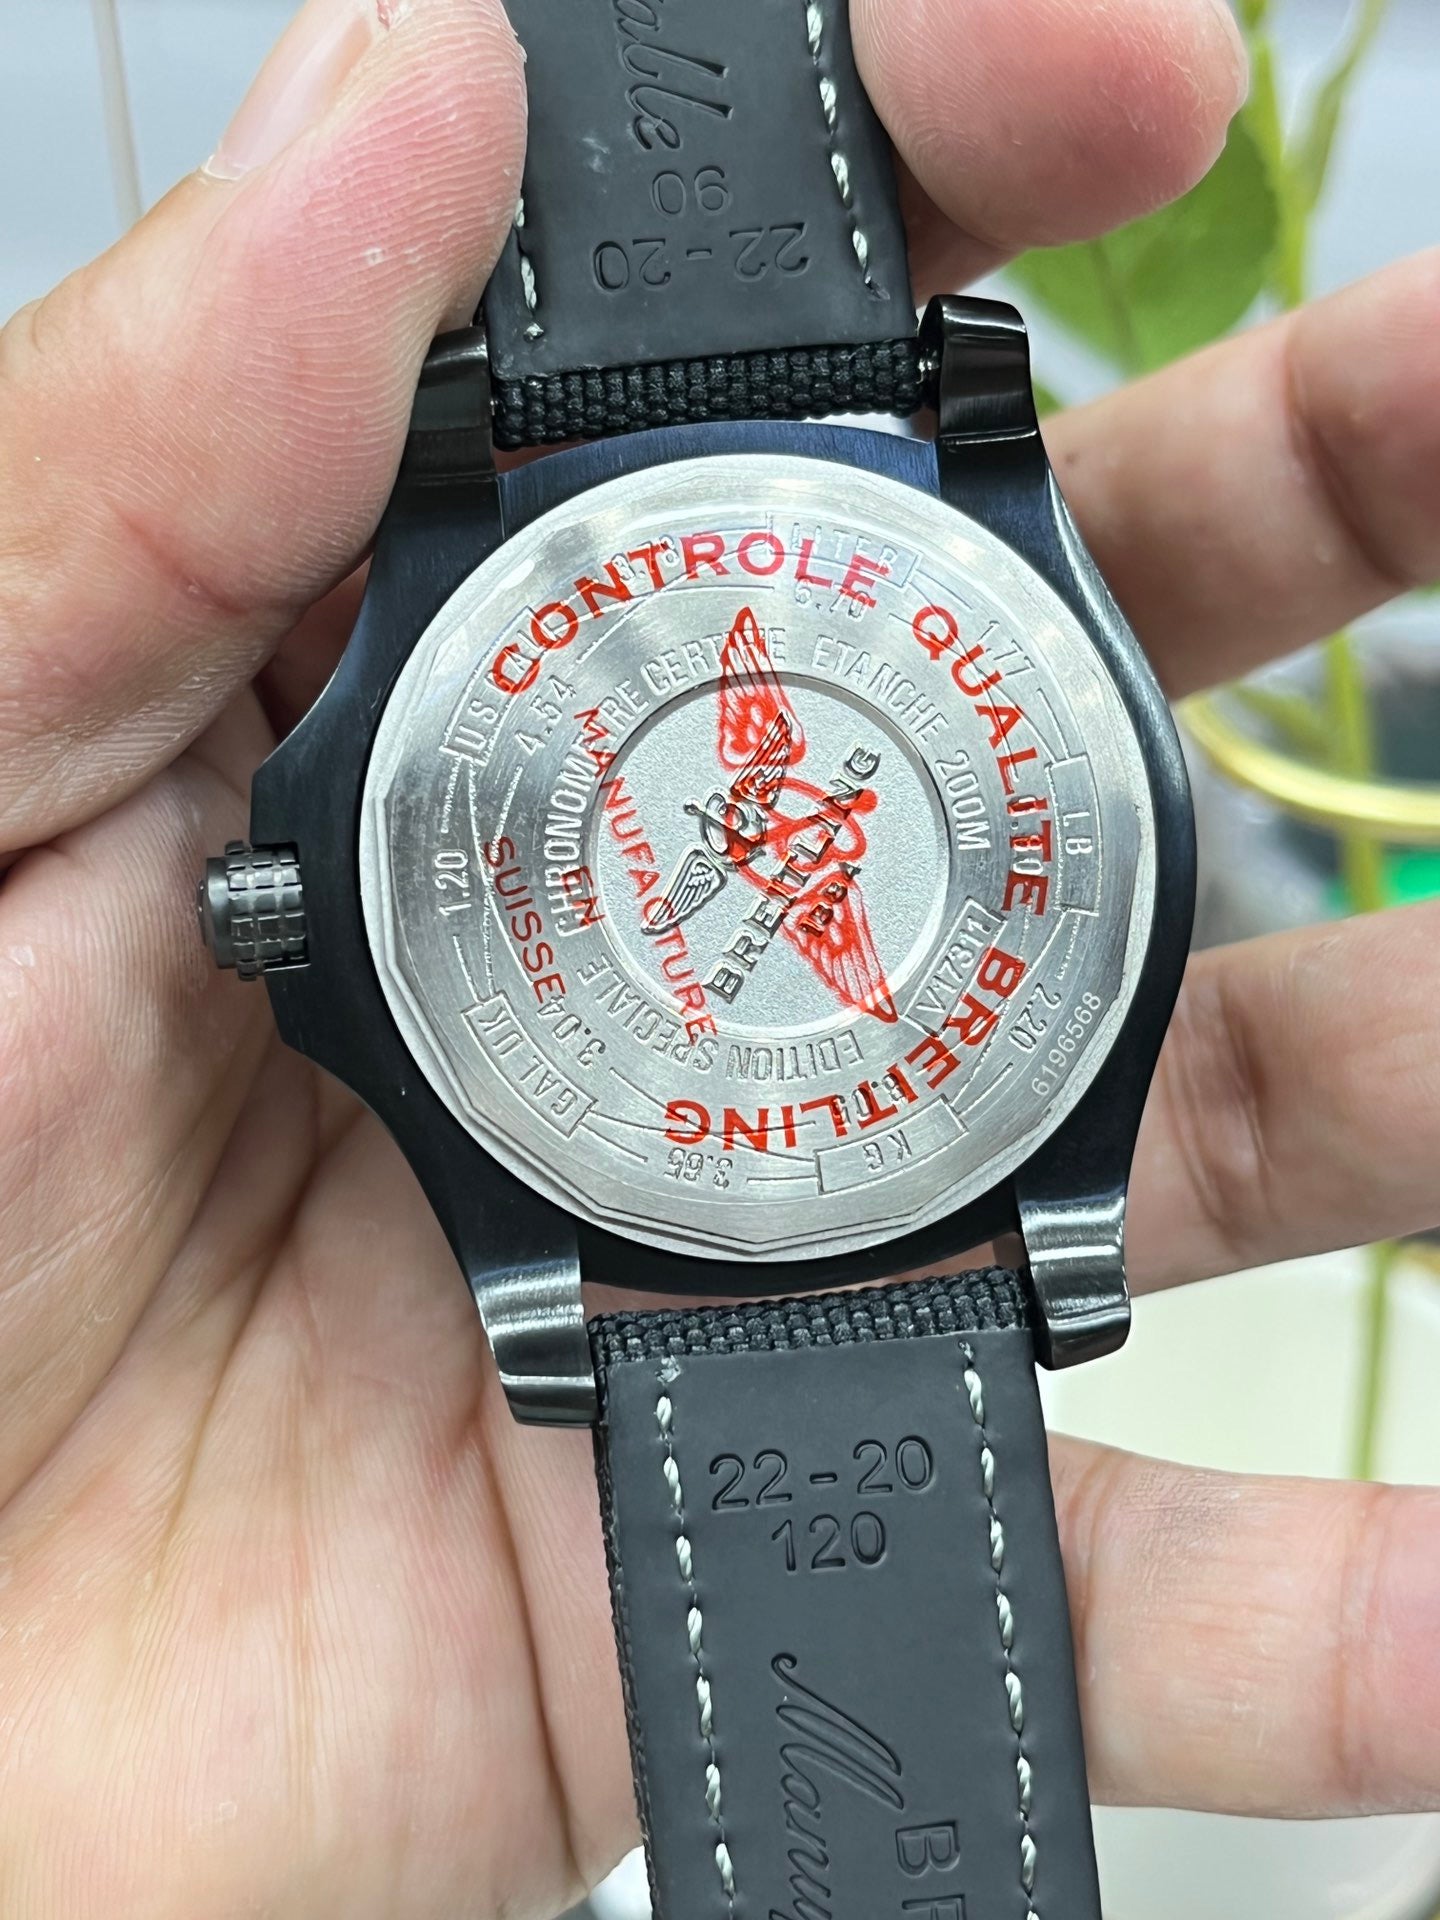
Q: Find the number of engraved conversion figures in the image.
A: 10